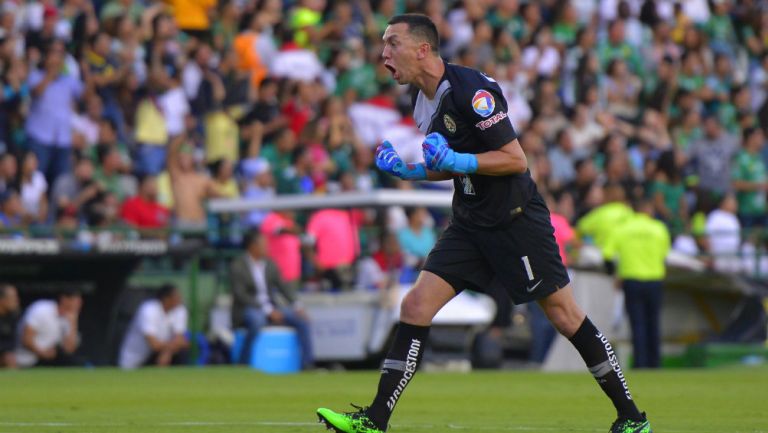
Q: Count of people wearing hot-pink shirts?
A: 3